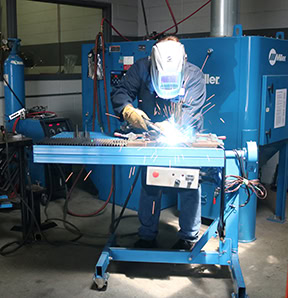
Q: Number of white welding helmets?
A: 1